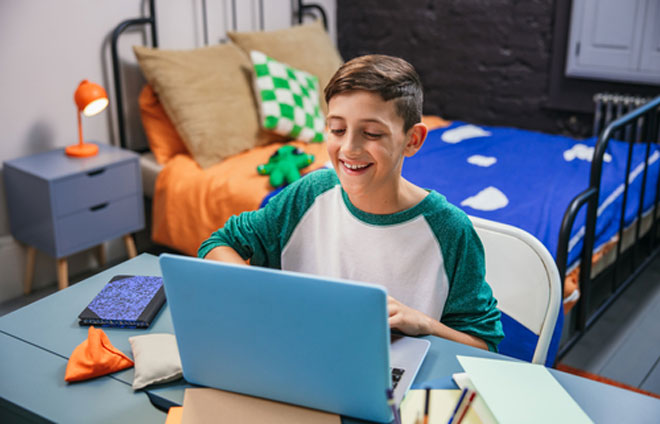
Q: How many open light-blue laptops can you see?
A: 1